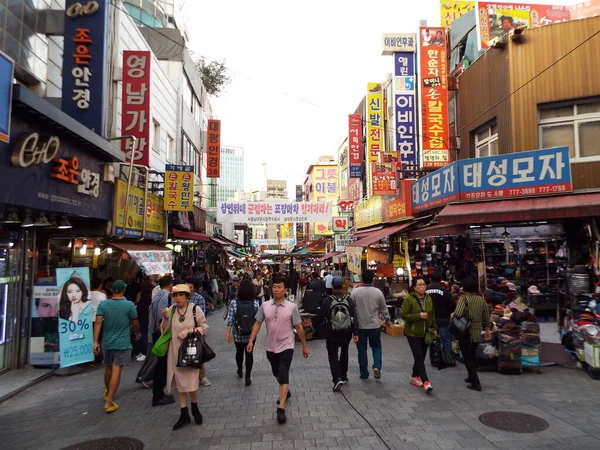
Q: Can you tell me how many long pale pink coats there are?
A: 1